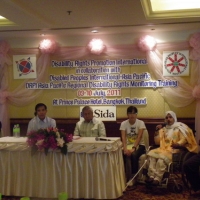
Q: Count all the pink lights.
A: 3